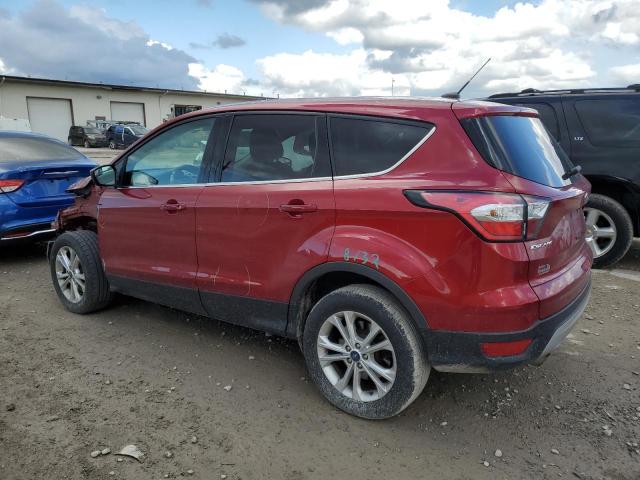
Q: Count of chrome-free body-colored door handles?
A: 2